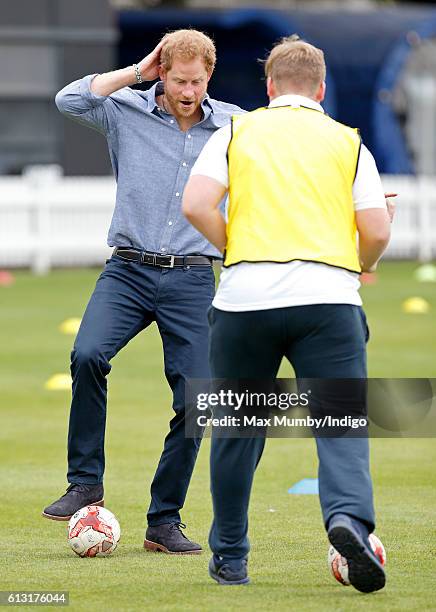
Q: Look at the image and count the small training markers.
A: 7